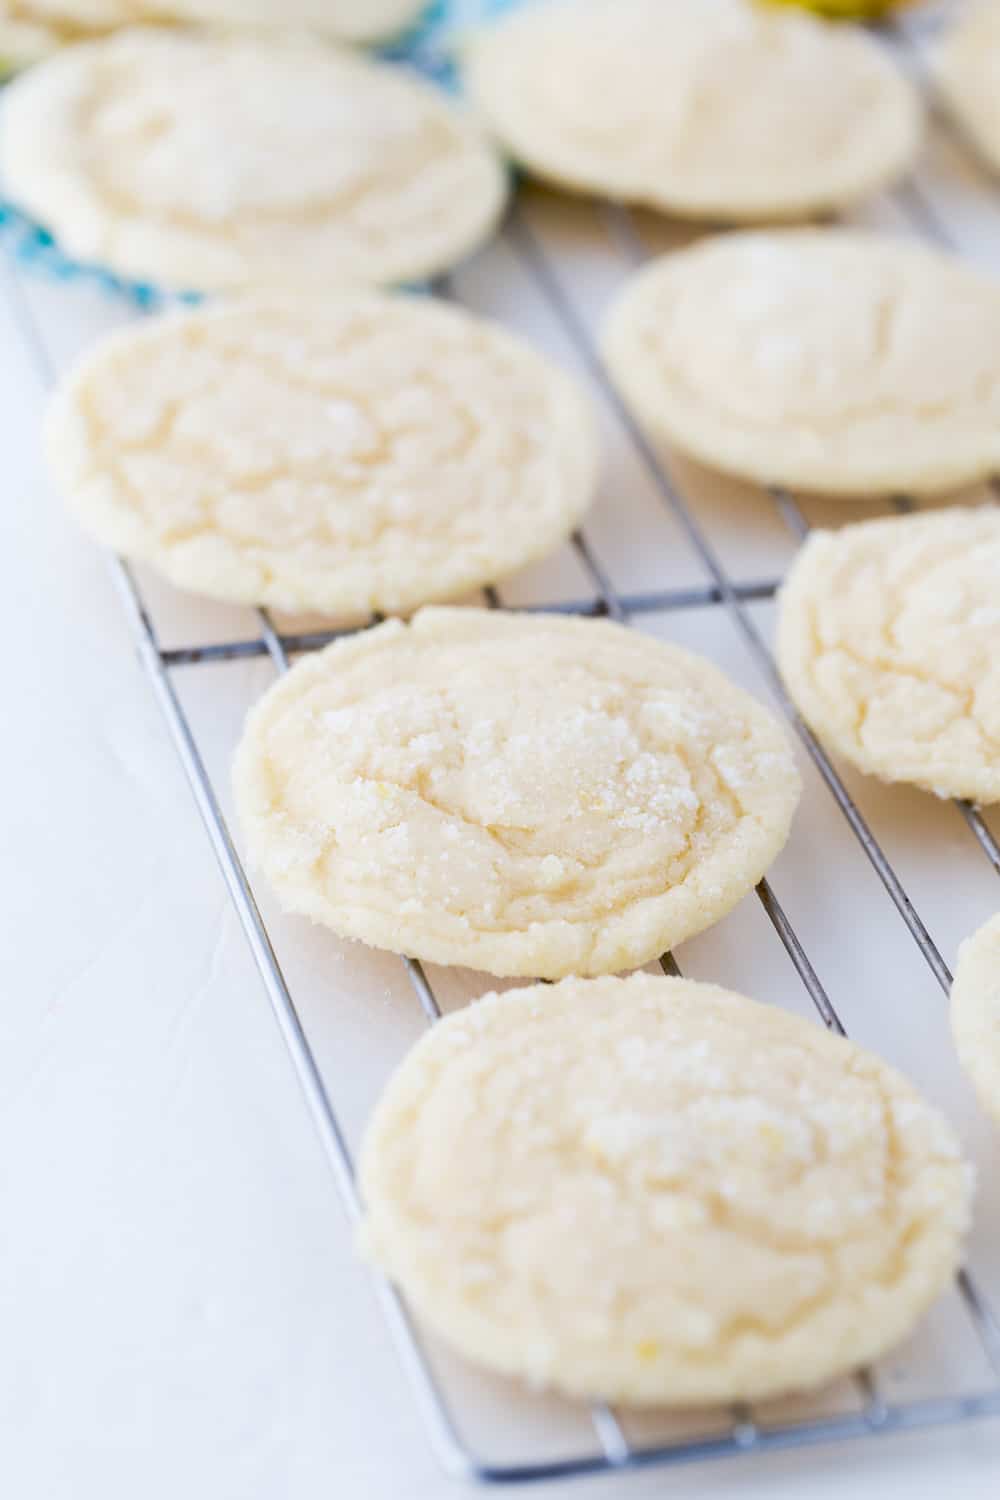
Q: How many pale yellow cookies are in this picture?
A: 10